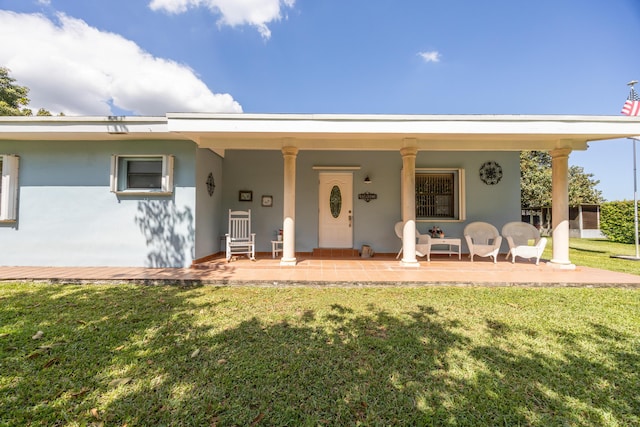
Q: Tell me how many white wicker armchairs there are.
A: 3